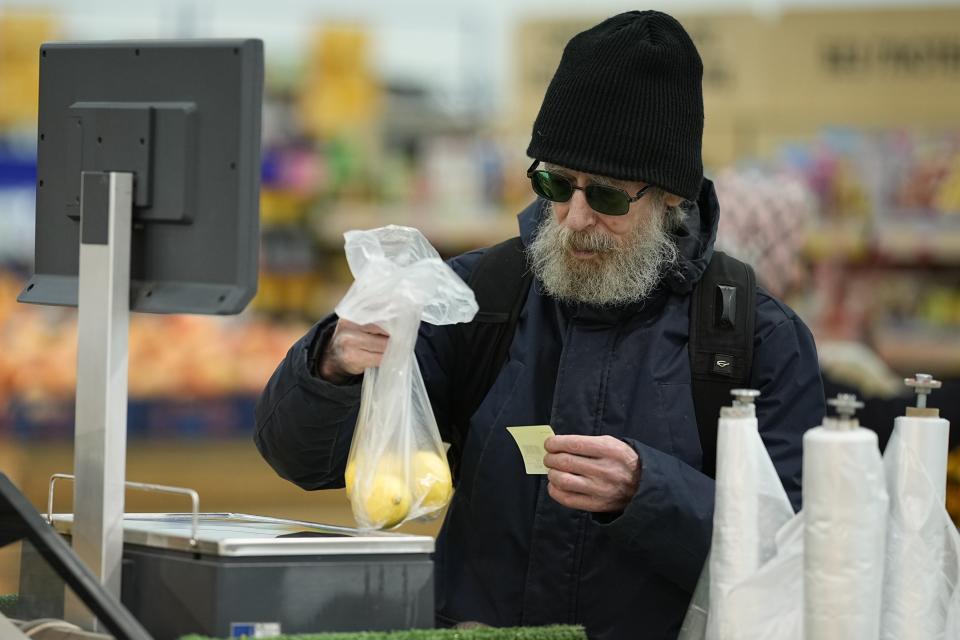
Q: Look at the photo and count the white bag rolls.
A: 3